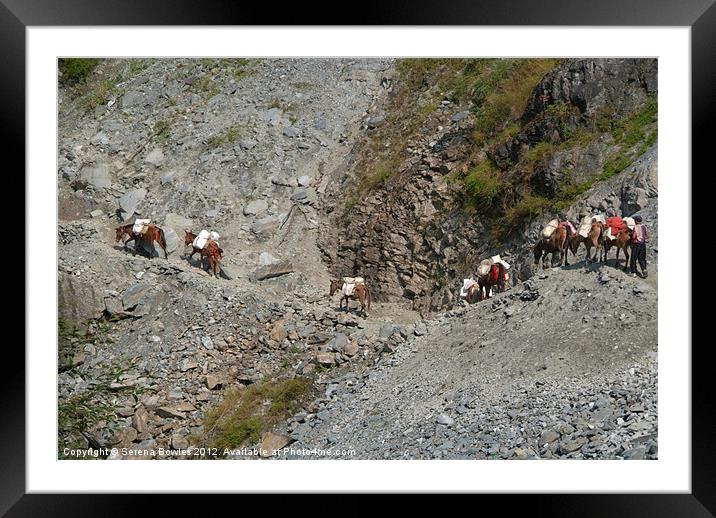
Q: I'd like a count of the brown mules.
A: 8